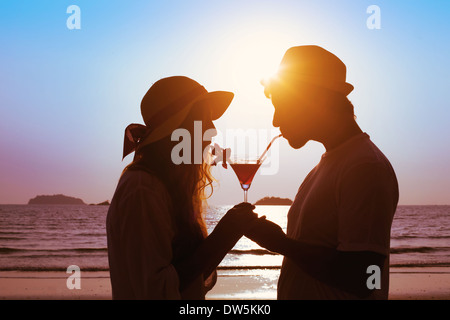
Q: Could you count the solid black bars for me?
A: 1